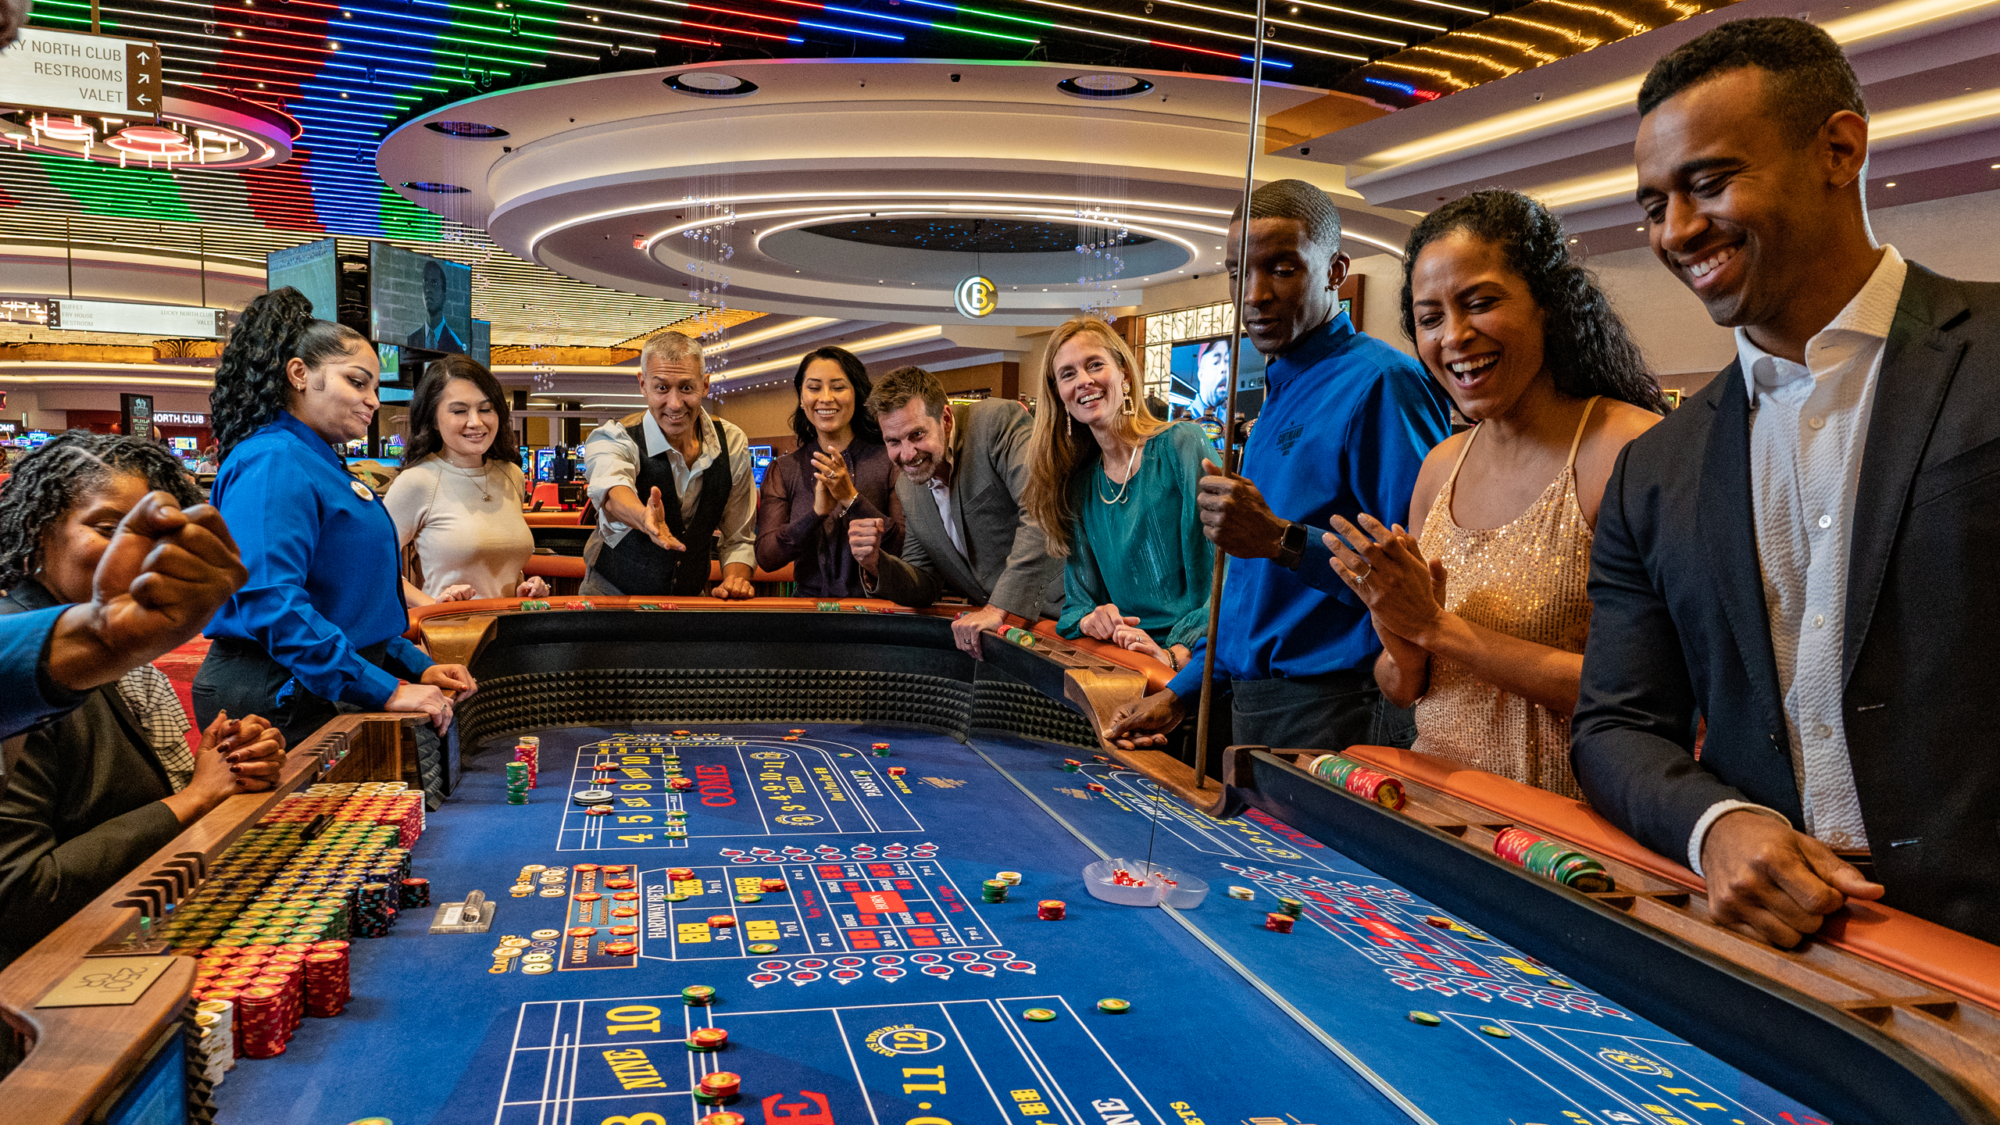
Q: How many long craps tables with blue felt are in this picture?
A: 1